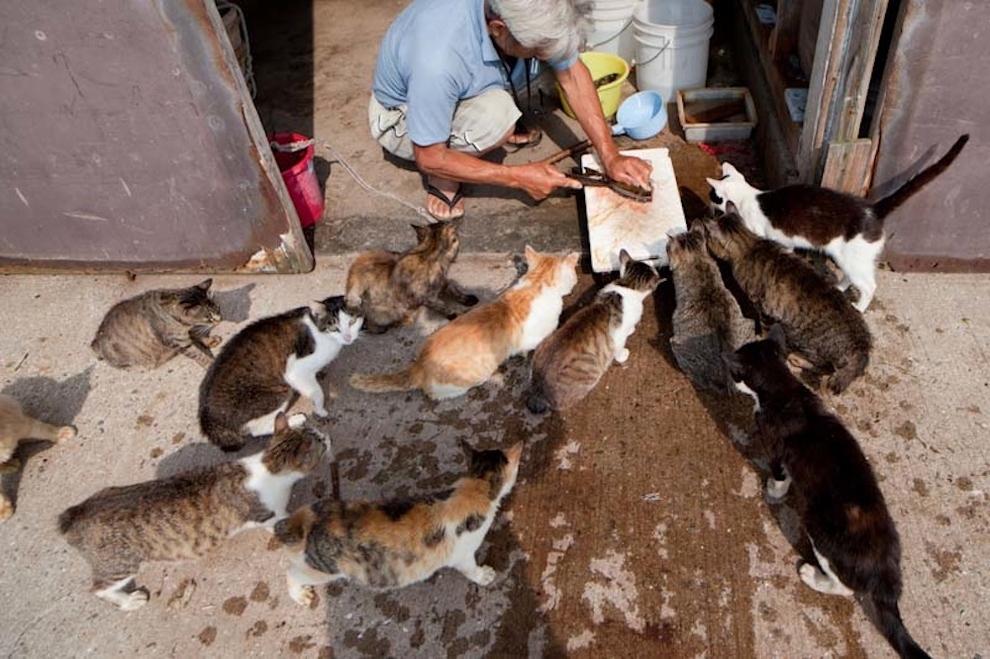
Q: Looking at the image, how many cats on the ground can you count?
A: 12